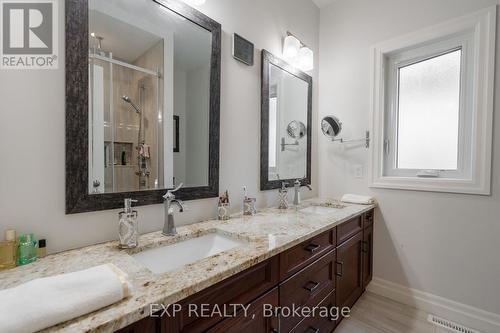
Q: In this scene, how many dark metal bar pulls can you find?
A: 7